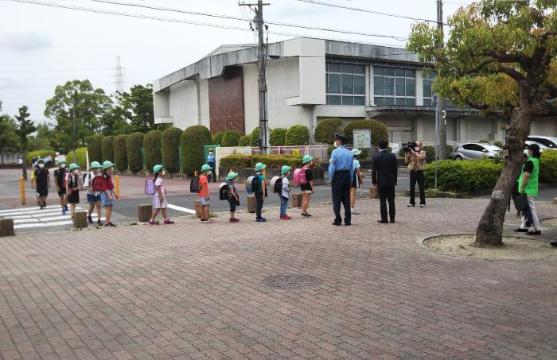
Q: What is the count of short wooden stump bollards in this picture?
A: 7